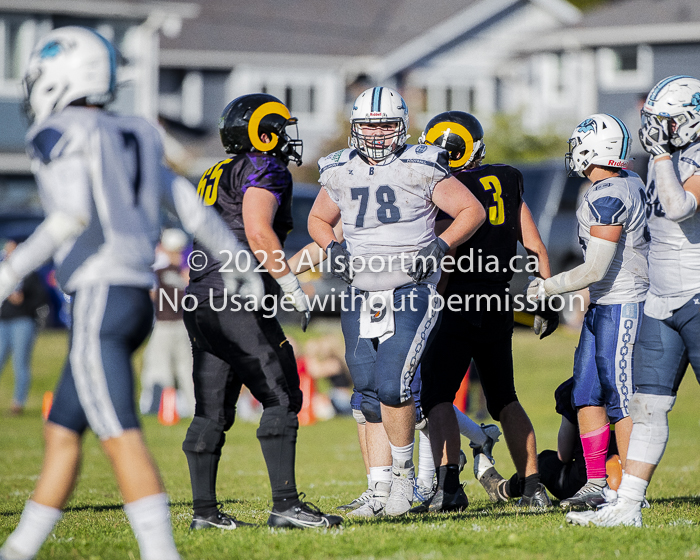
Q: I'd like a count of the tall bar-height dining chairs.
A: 0